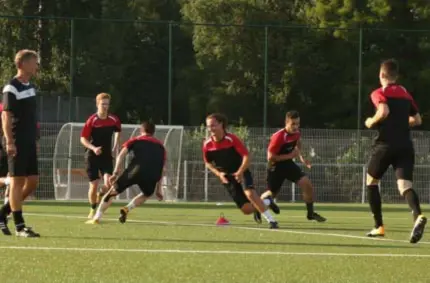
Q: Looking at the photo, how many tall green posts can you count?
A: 4